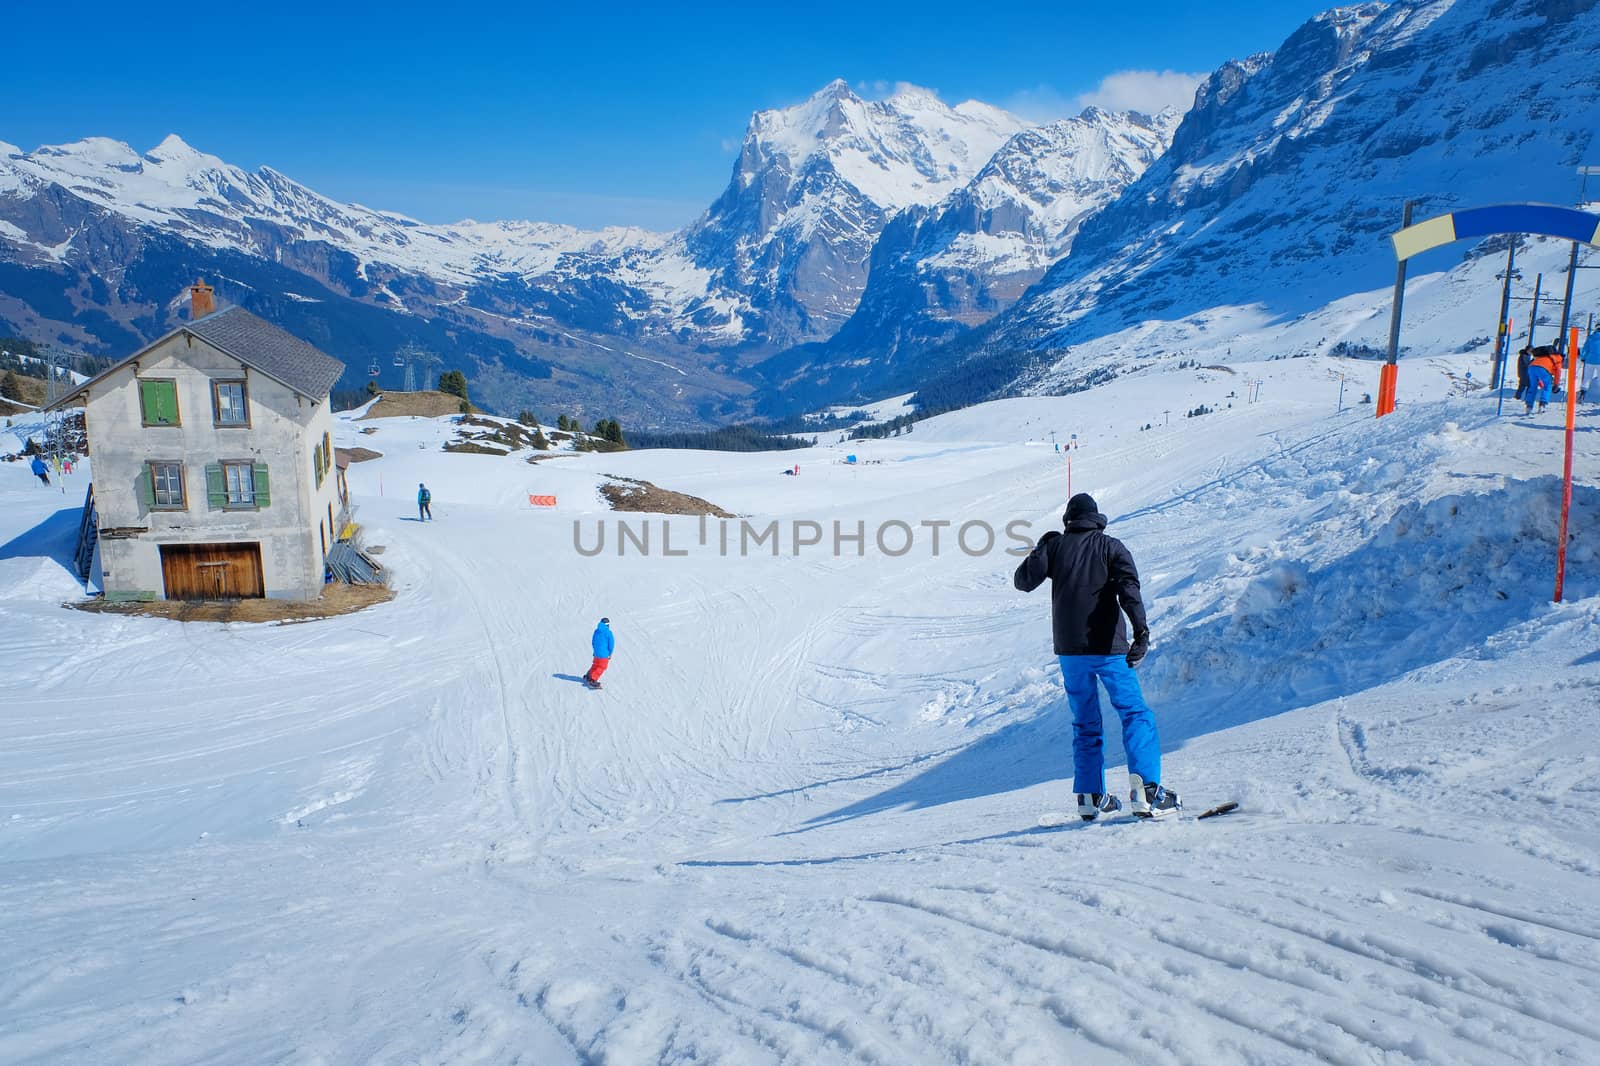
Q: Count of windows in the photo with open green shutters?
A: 2